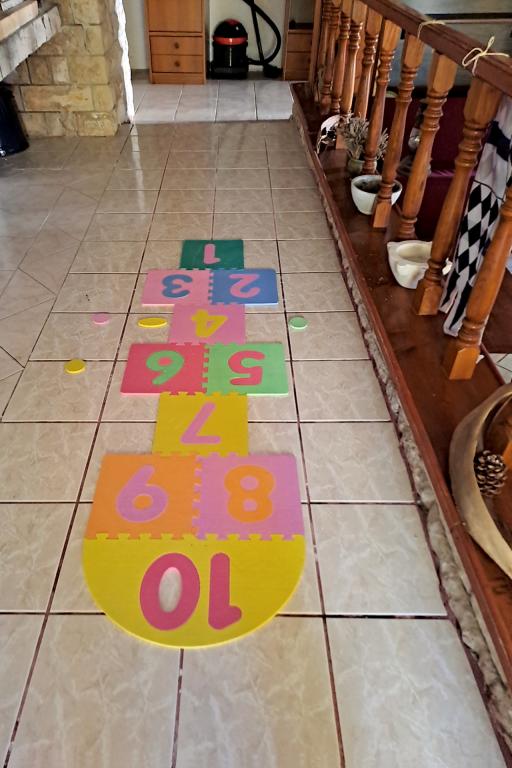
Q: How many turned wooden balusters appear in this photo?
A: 10